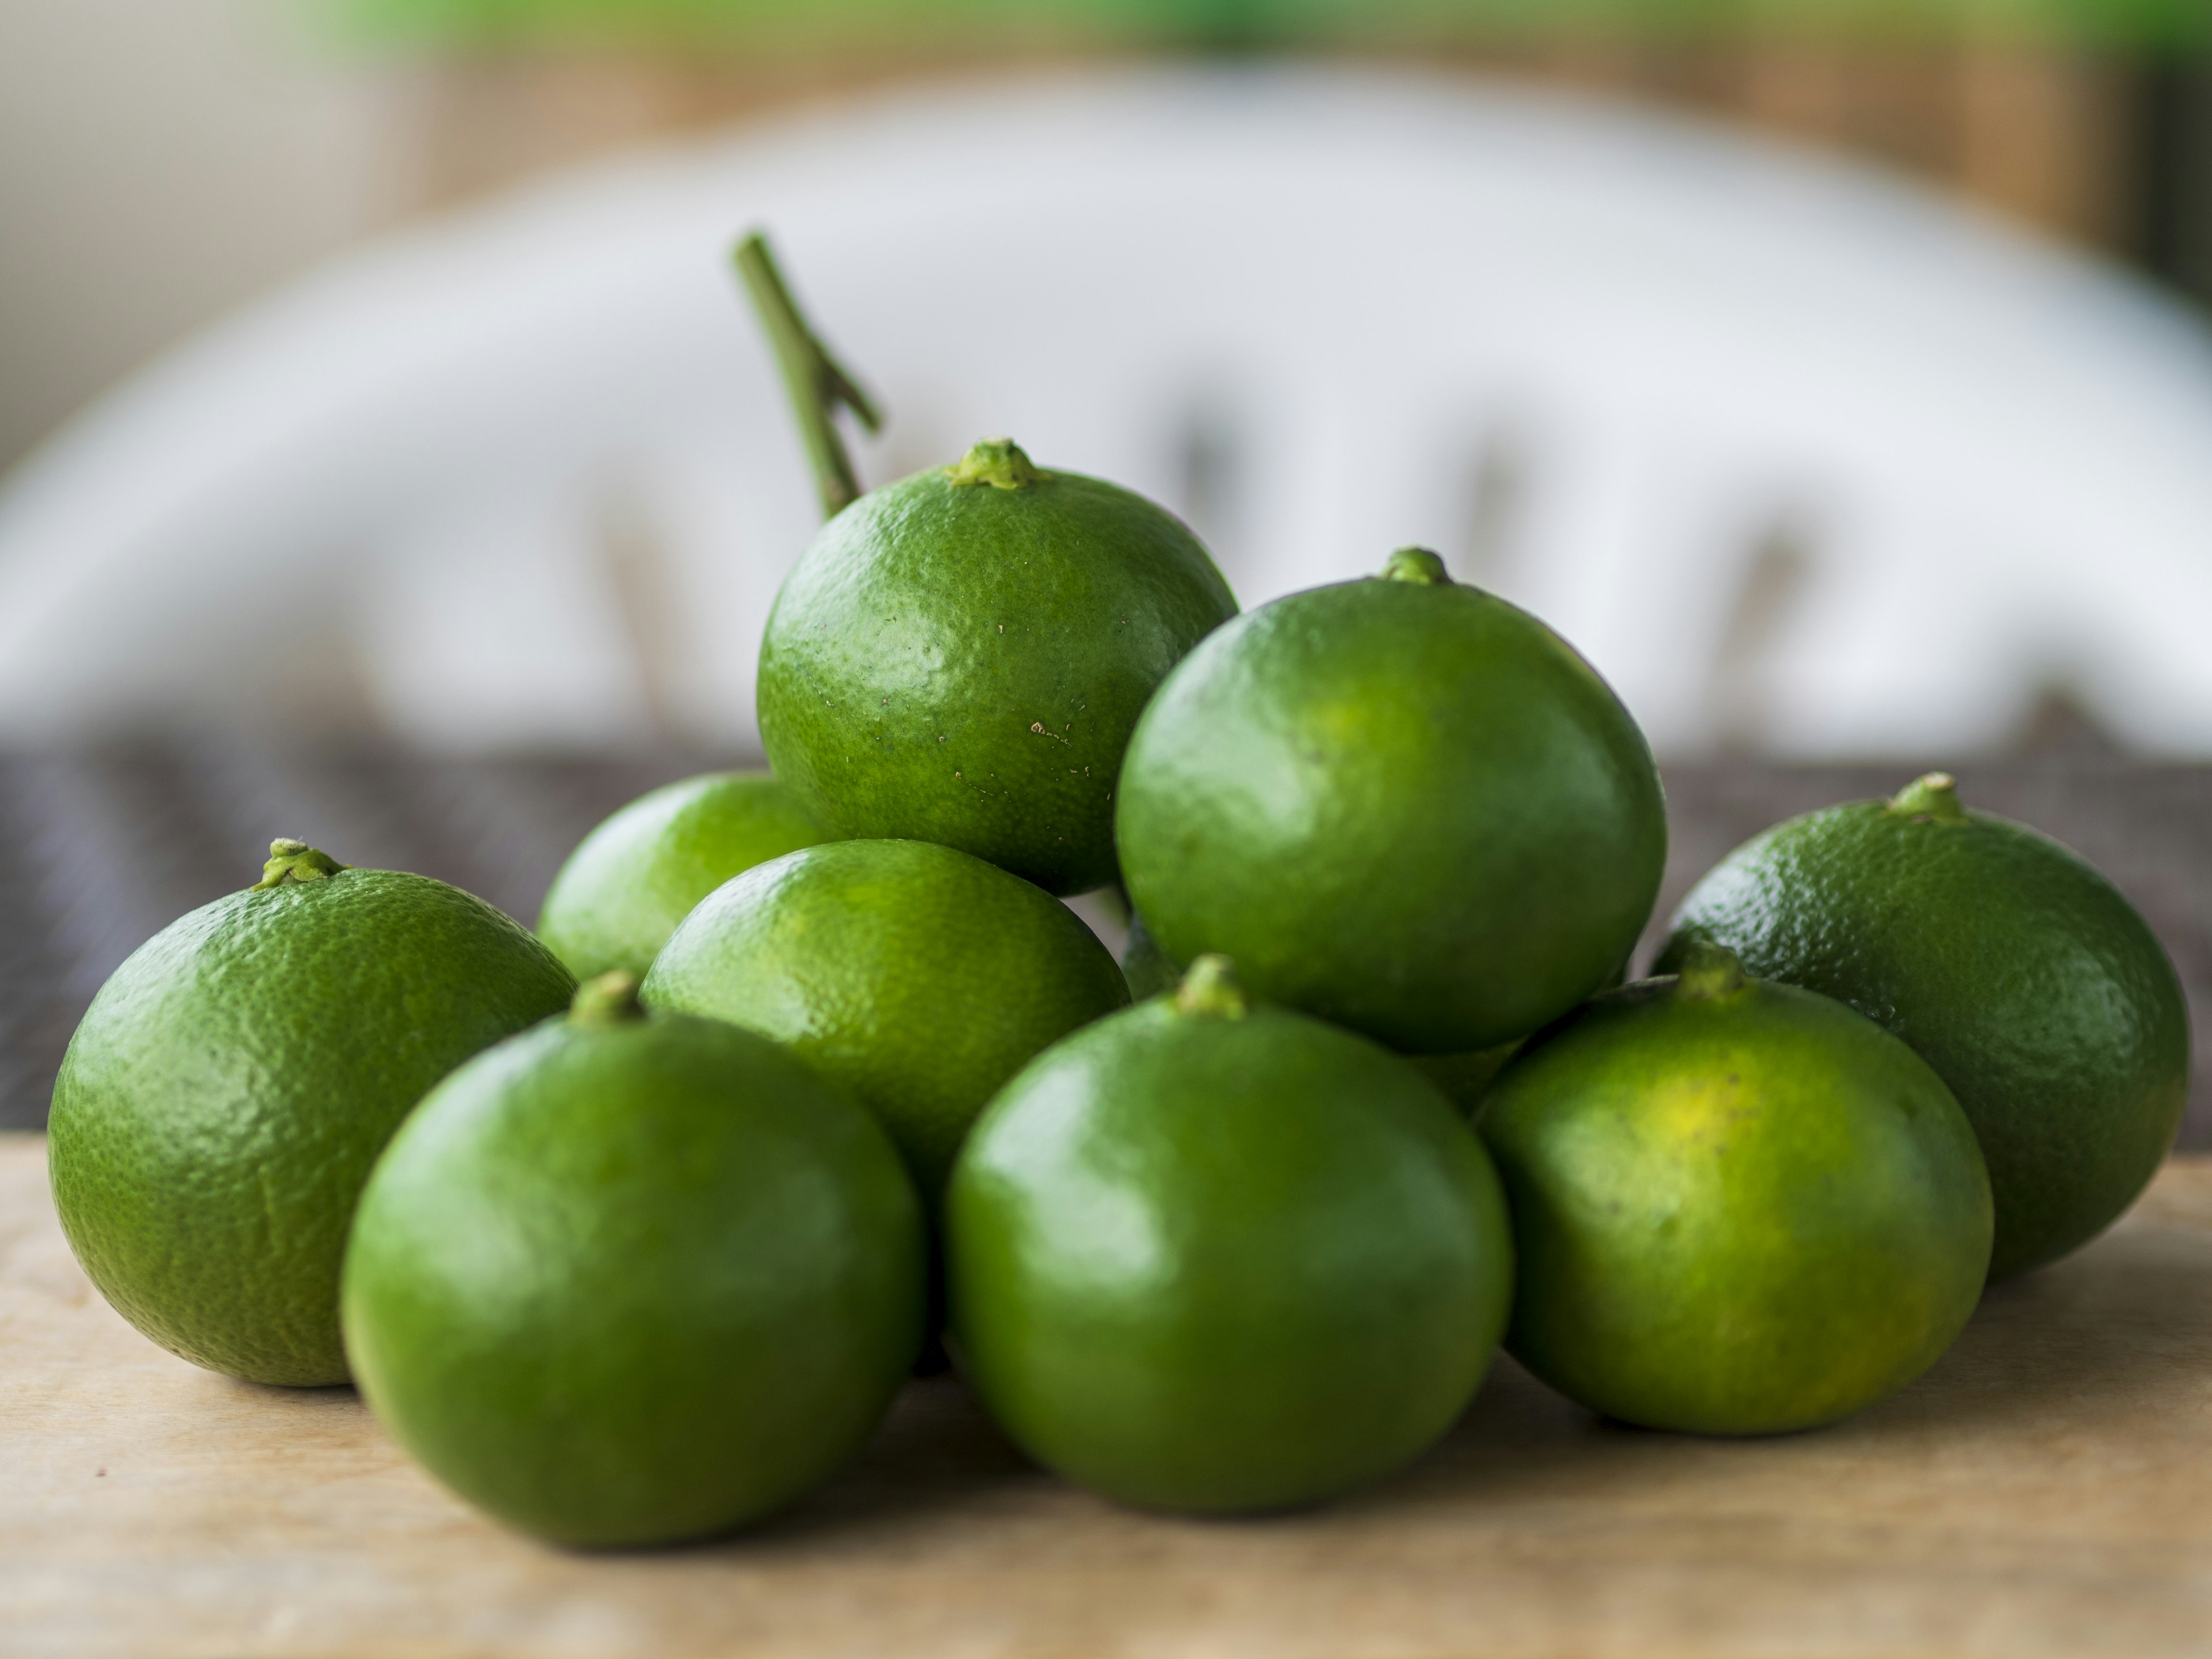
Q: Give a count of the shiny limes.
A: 9